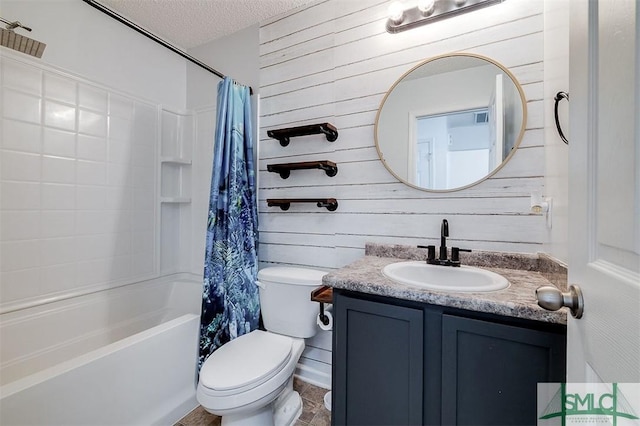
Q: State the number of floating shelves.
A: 3